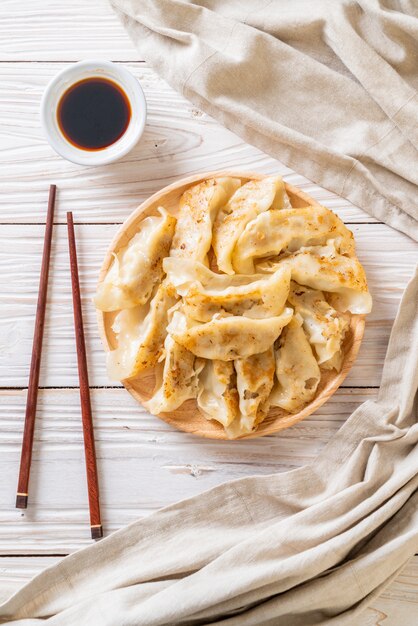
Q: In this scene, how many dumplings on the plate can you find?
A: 13